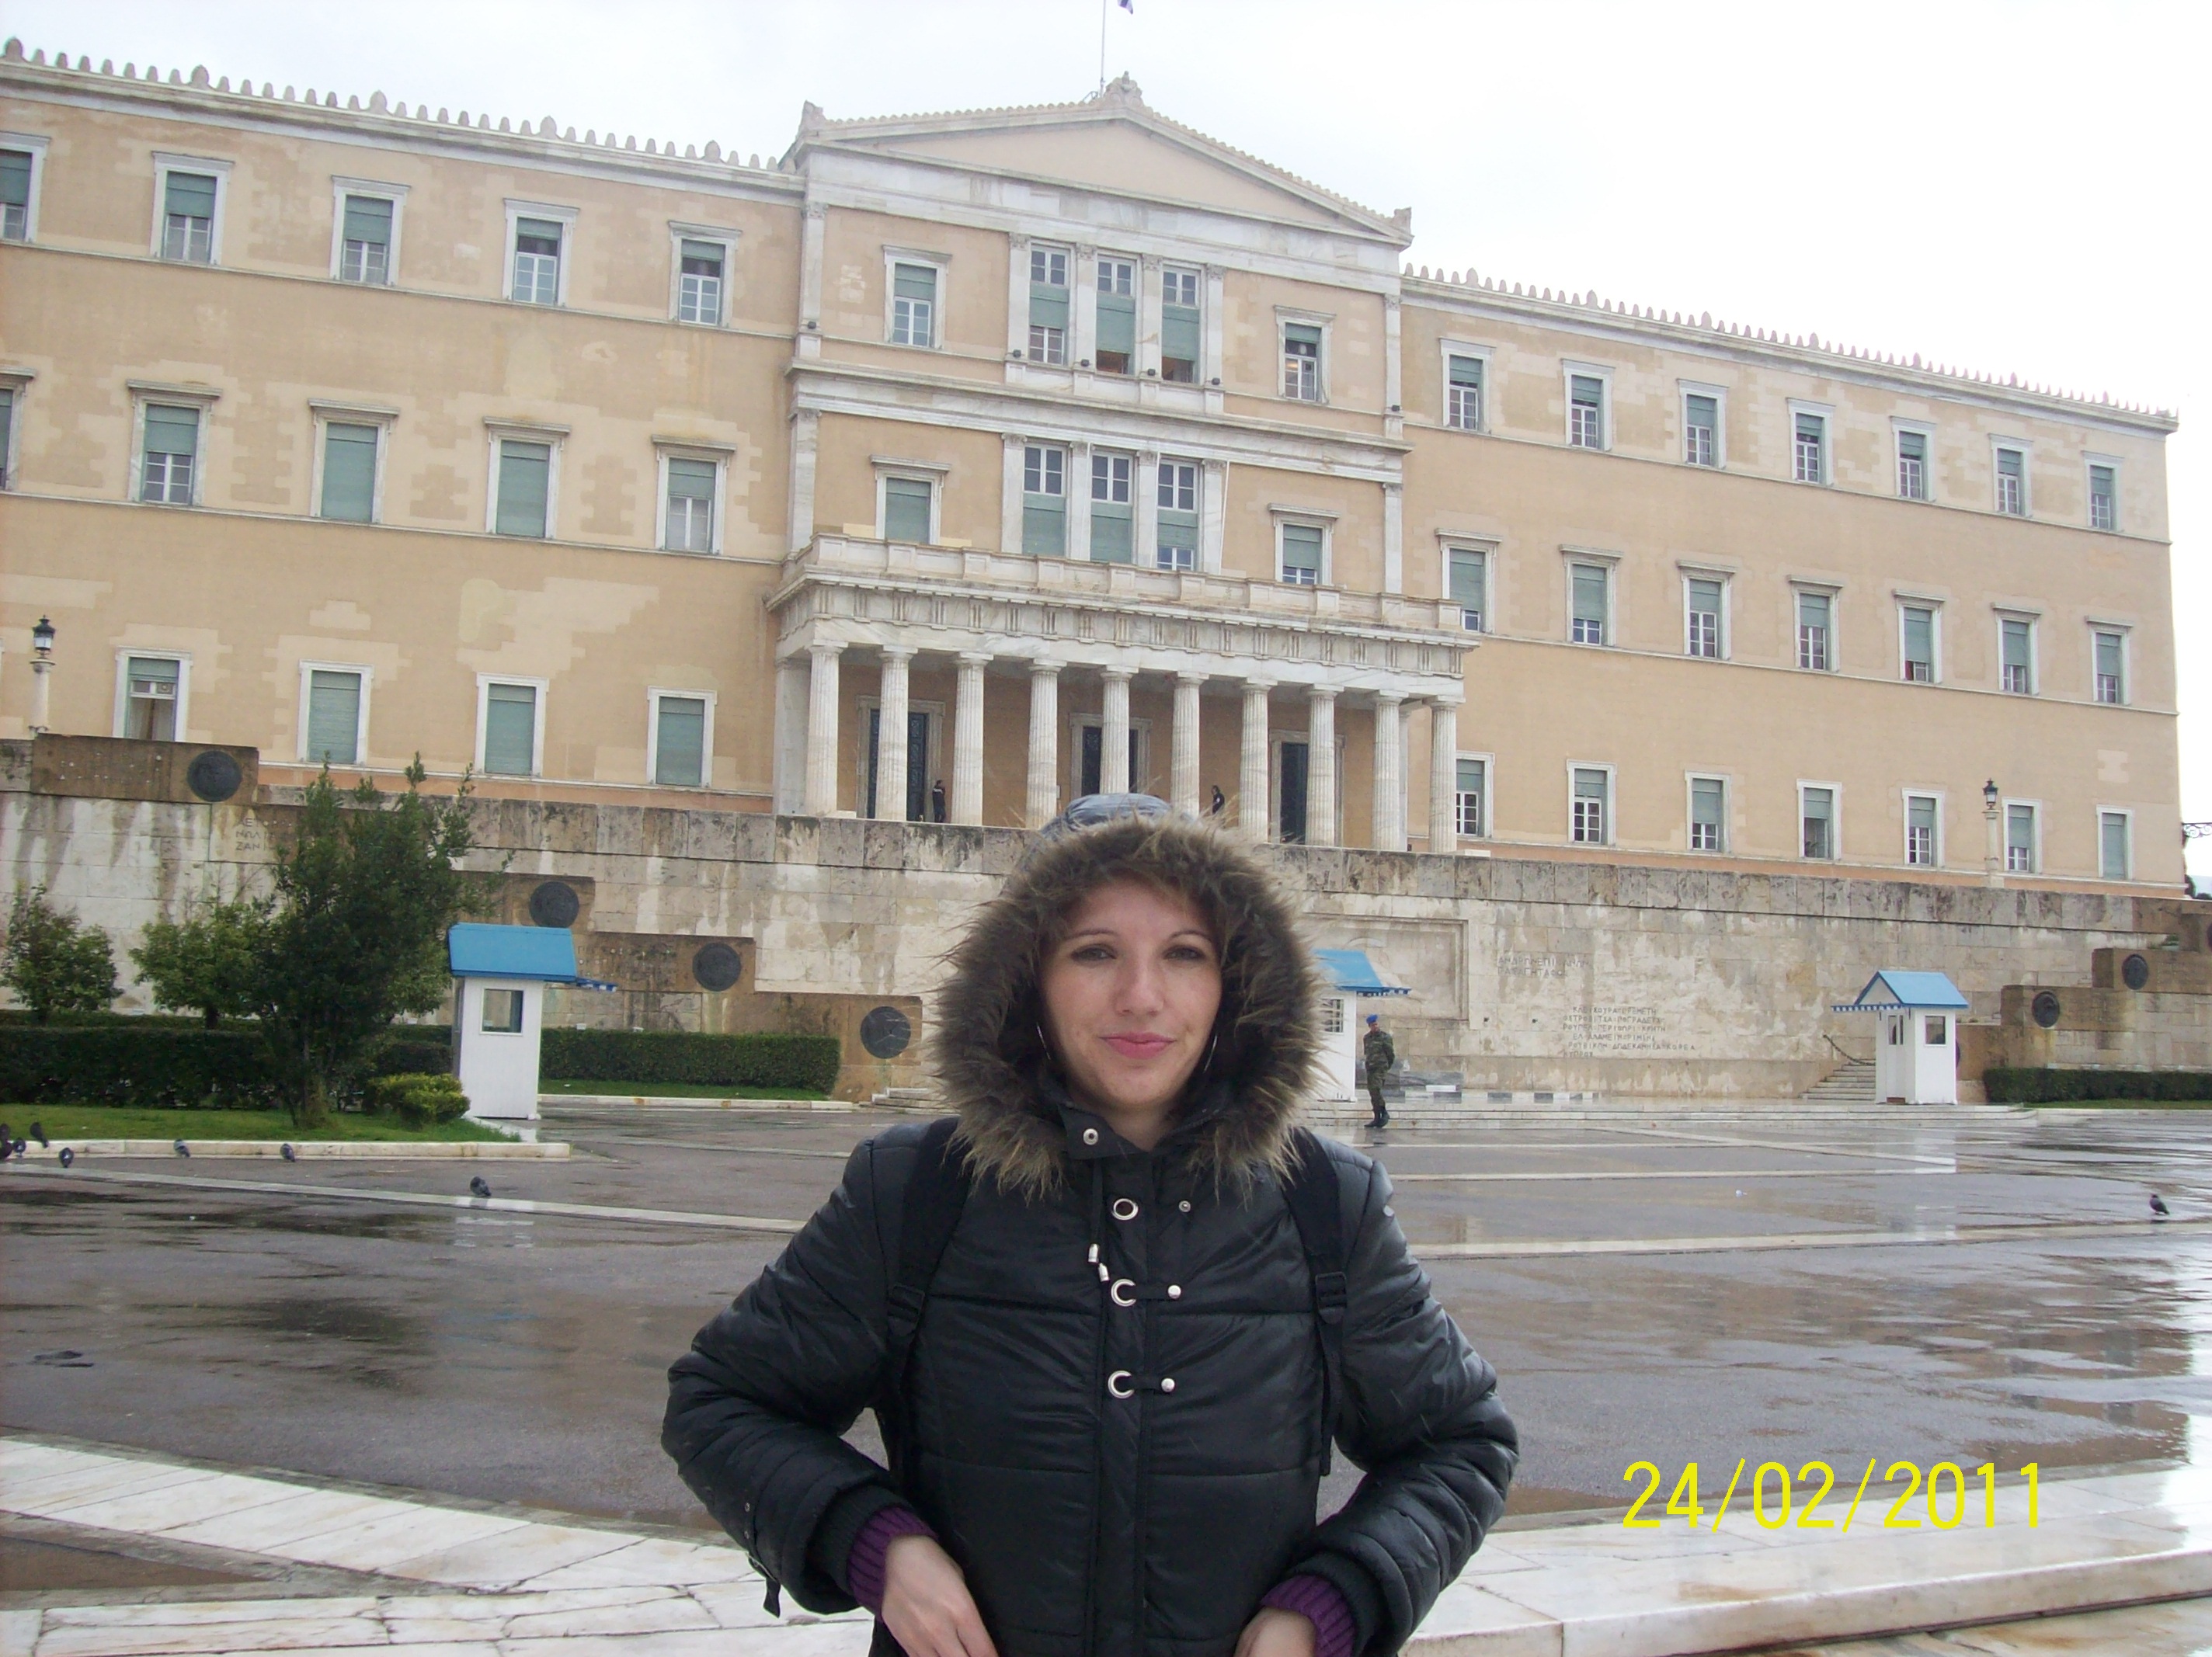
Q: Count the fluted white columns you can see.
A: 10